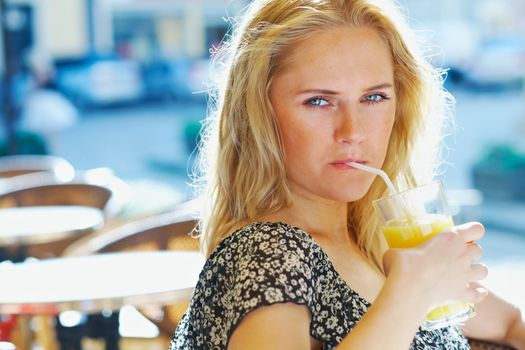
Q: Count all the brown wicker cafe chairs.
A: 3